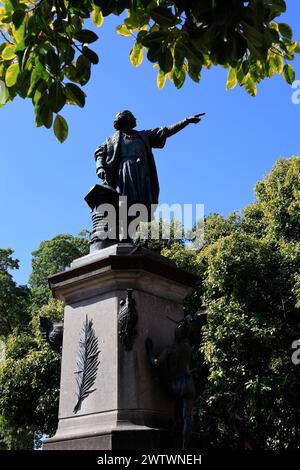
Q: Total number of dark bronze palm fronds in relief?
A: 1